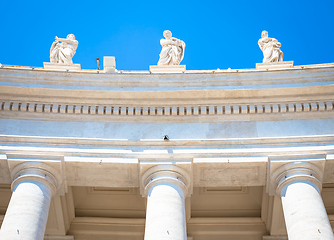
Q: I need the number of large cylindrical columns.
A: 3